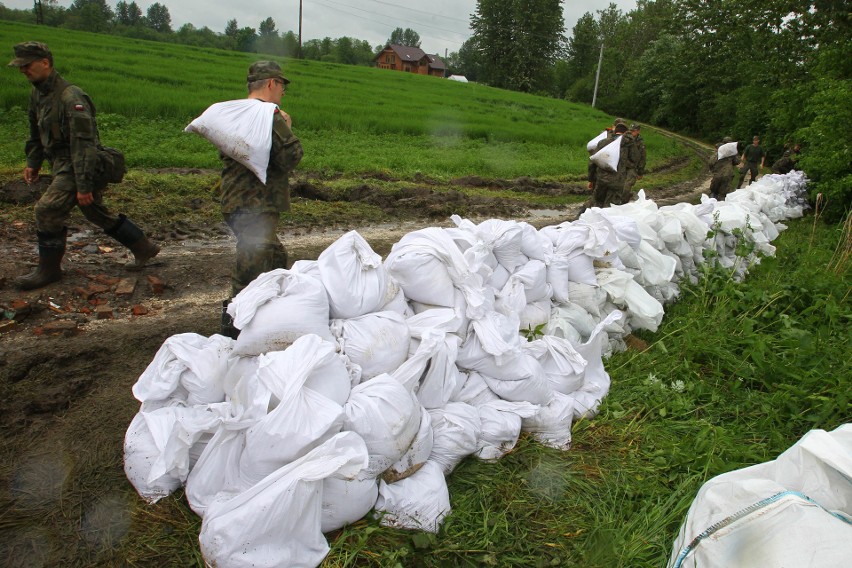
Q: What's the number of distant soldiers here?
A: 6